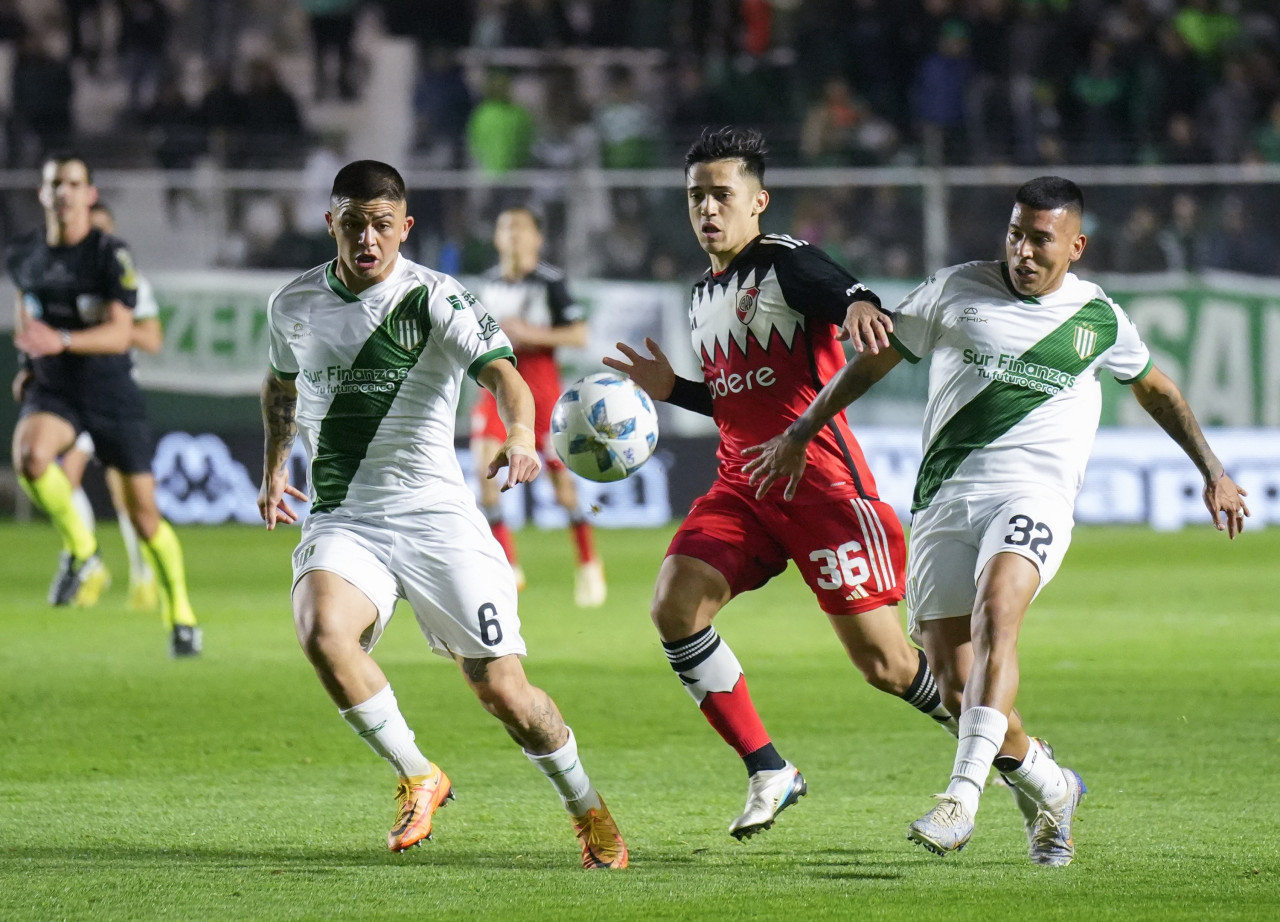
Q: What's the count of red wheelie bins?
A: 0